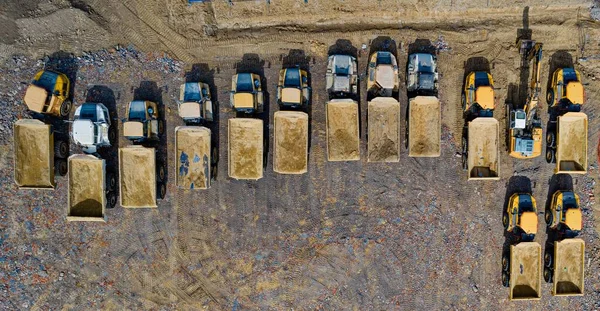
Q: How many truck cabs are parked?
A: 13